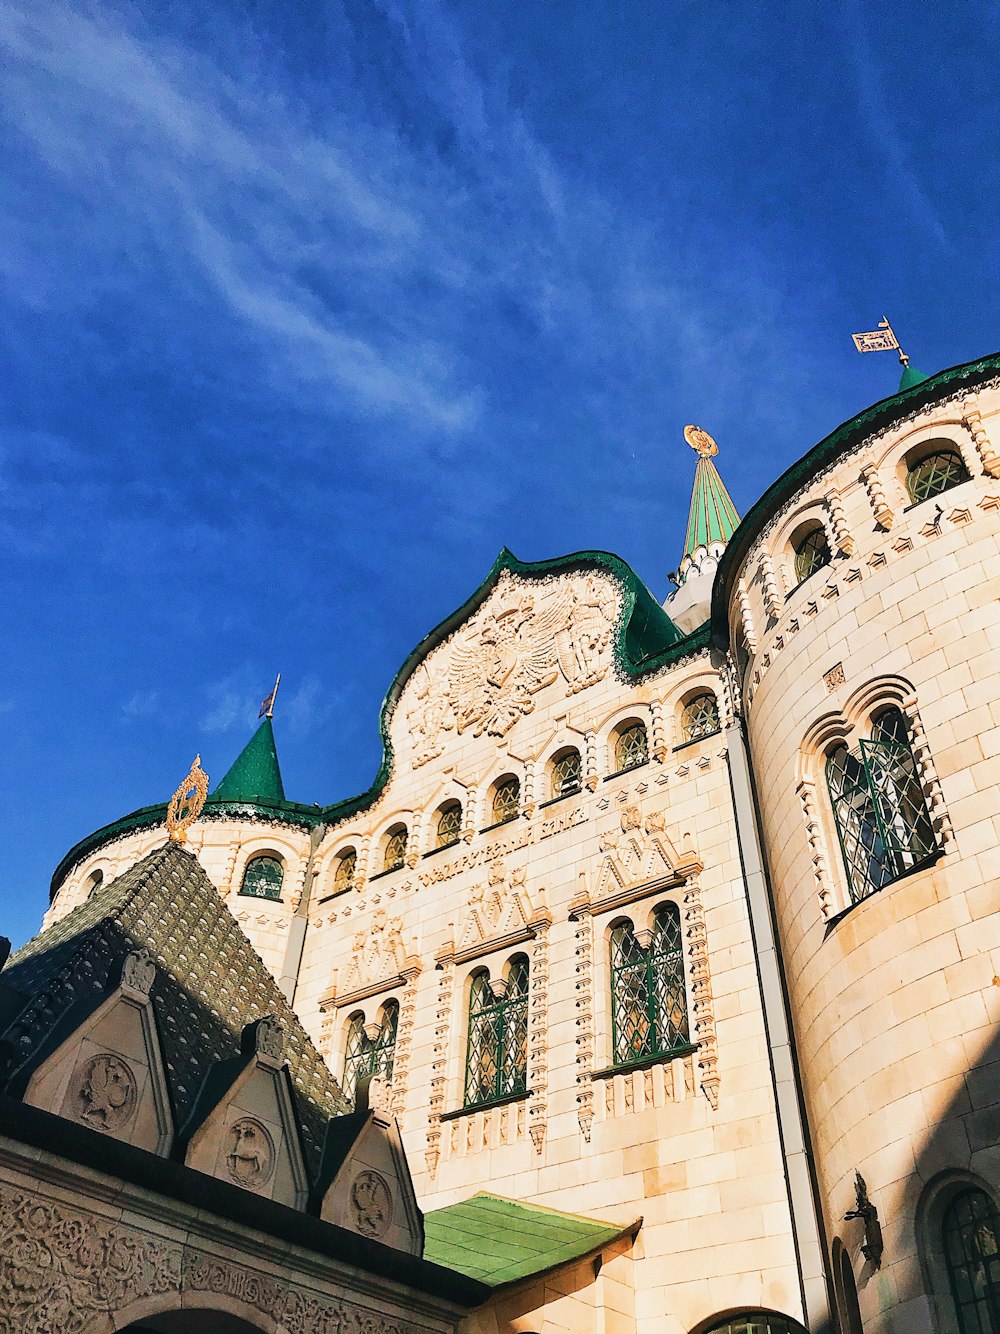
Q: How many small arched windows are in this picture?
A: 11